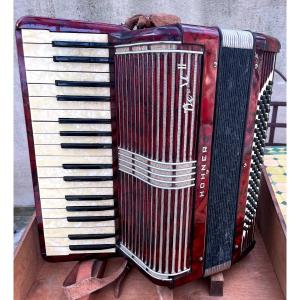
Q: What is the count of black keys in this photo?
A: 14